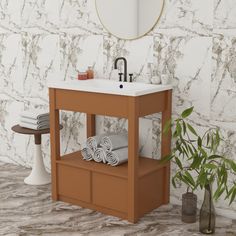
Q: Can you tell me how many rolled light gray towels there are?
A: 5